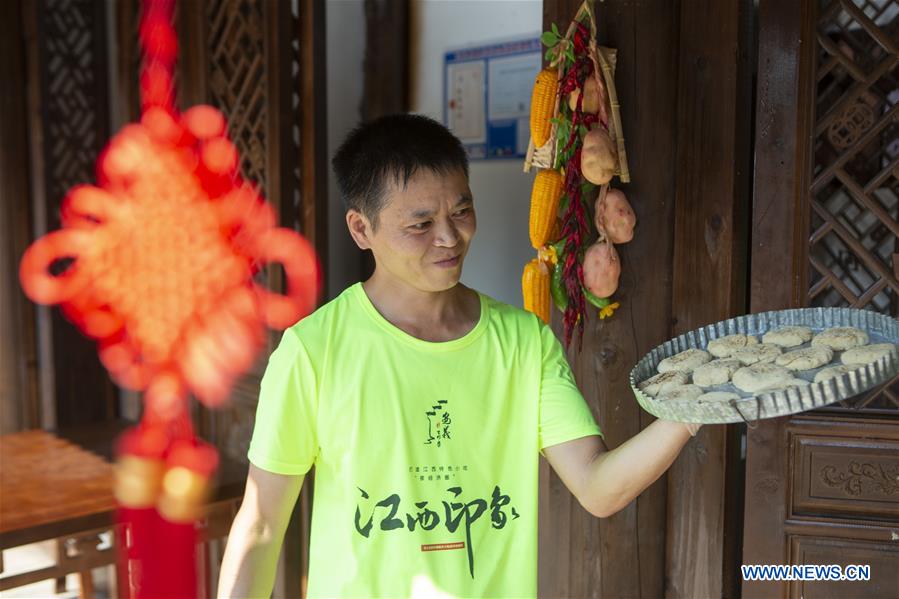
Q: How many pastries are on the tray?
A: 14